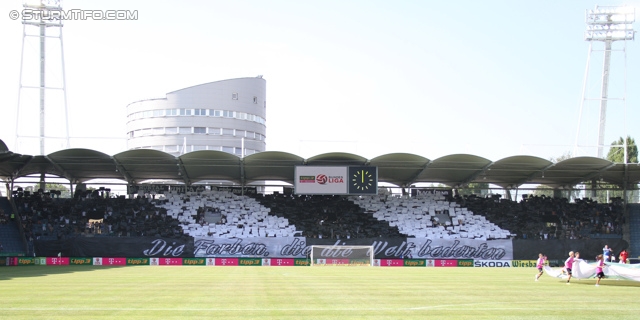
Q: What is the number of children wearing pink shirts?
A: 3